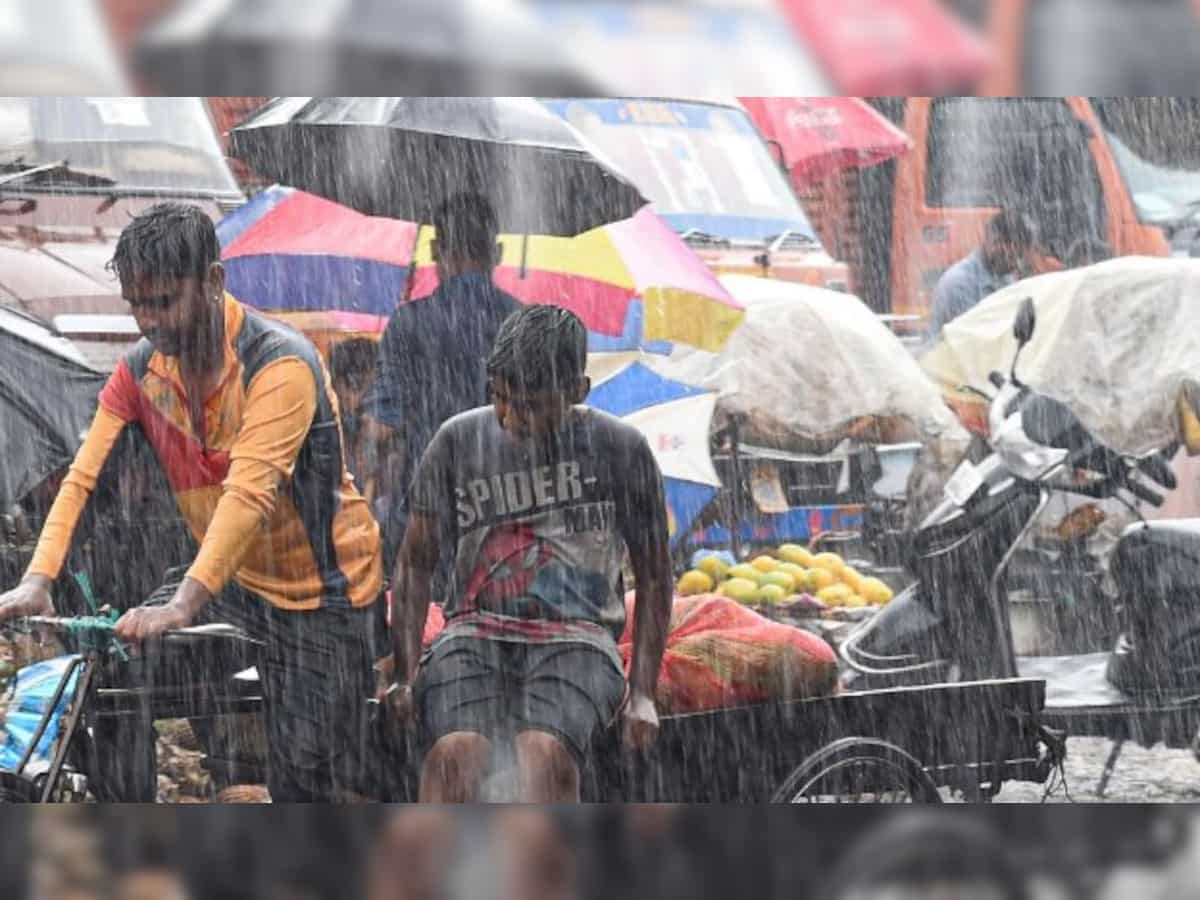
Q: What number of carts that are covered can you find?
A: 2